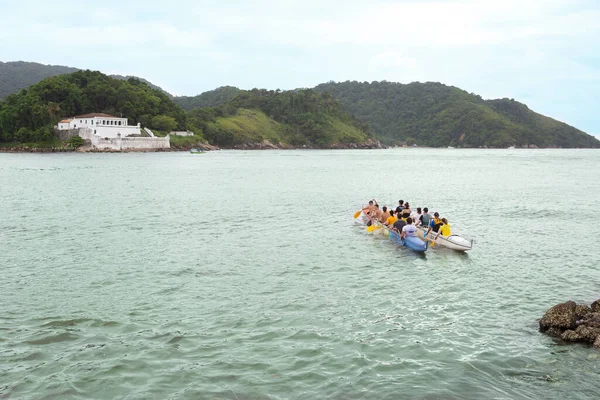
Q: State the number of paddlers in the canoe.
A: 12